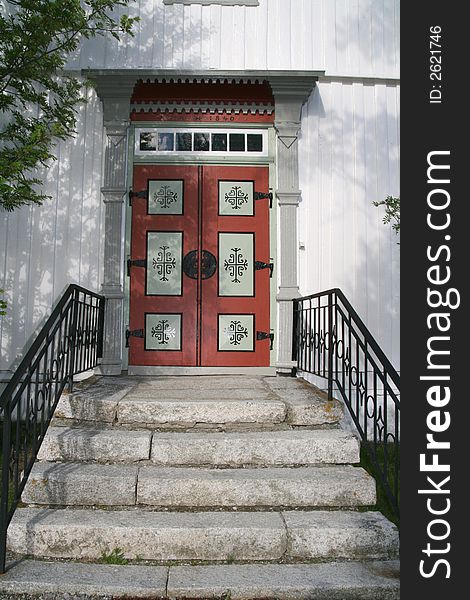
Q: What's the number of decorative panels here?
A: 6